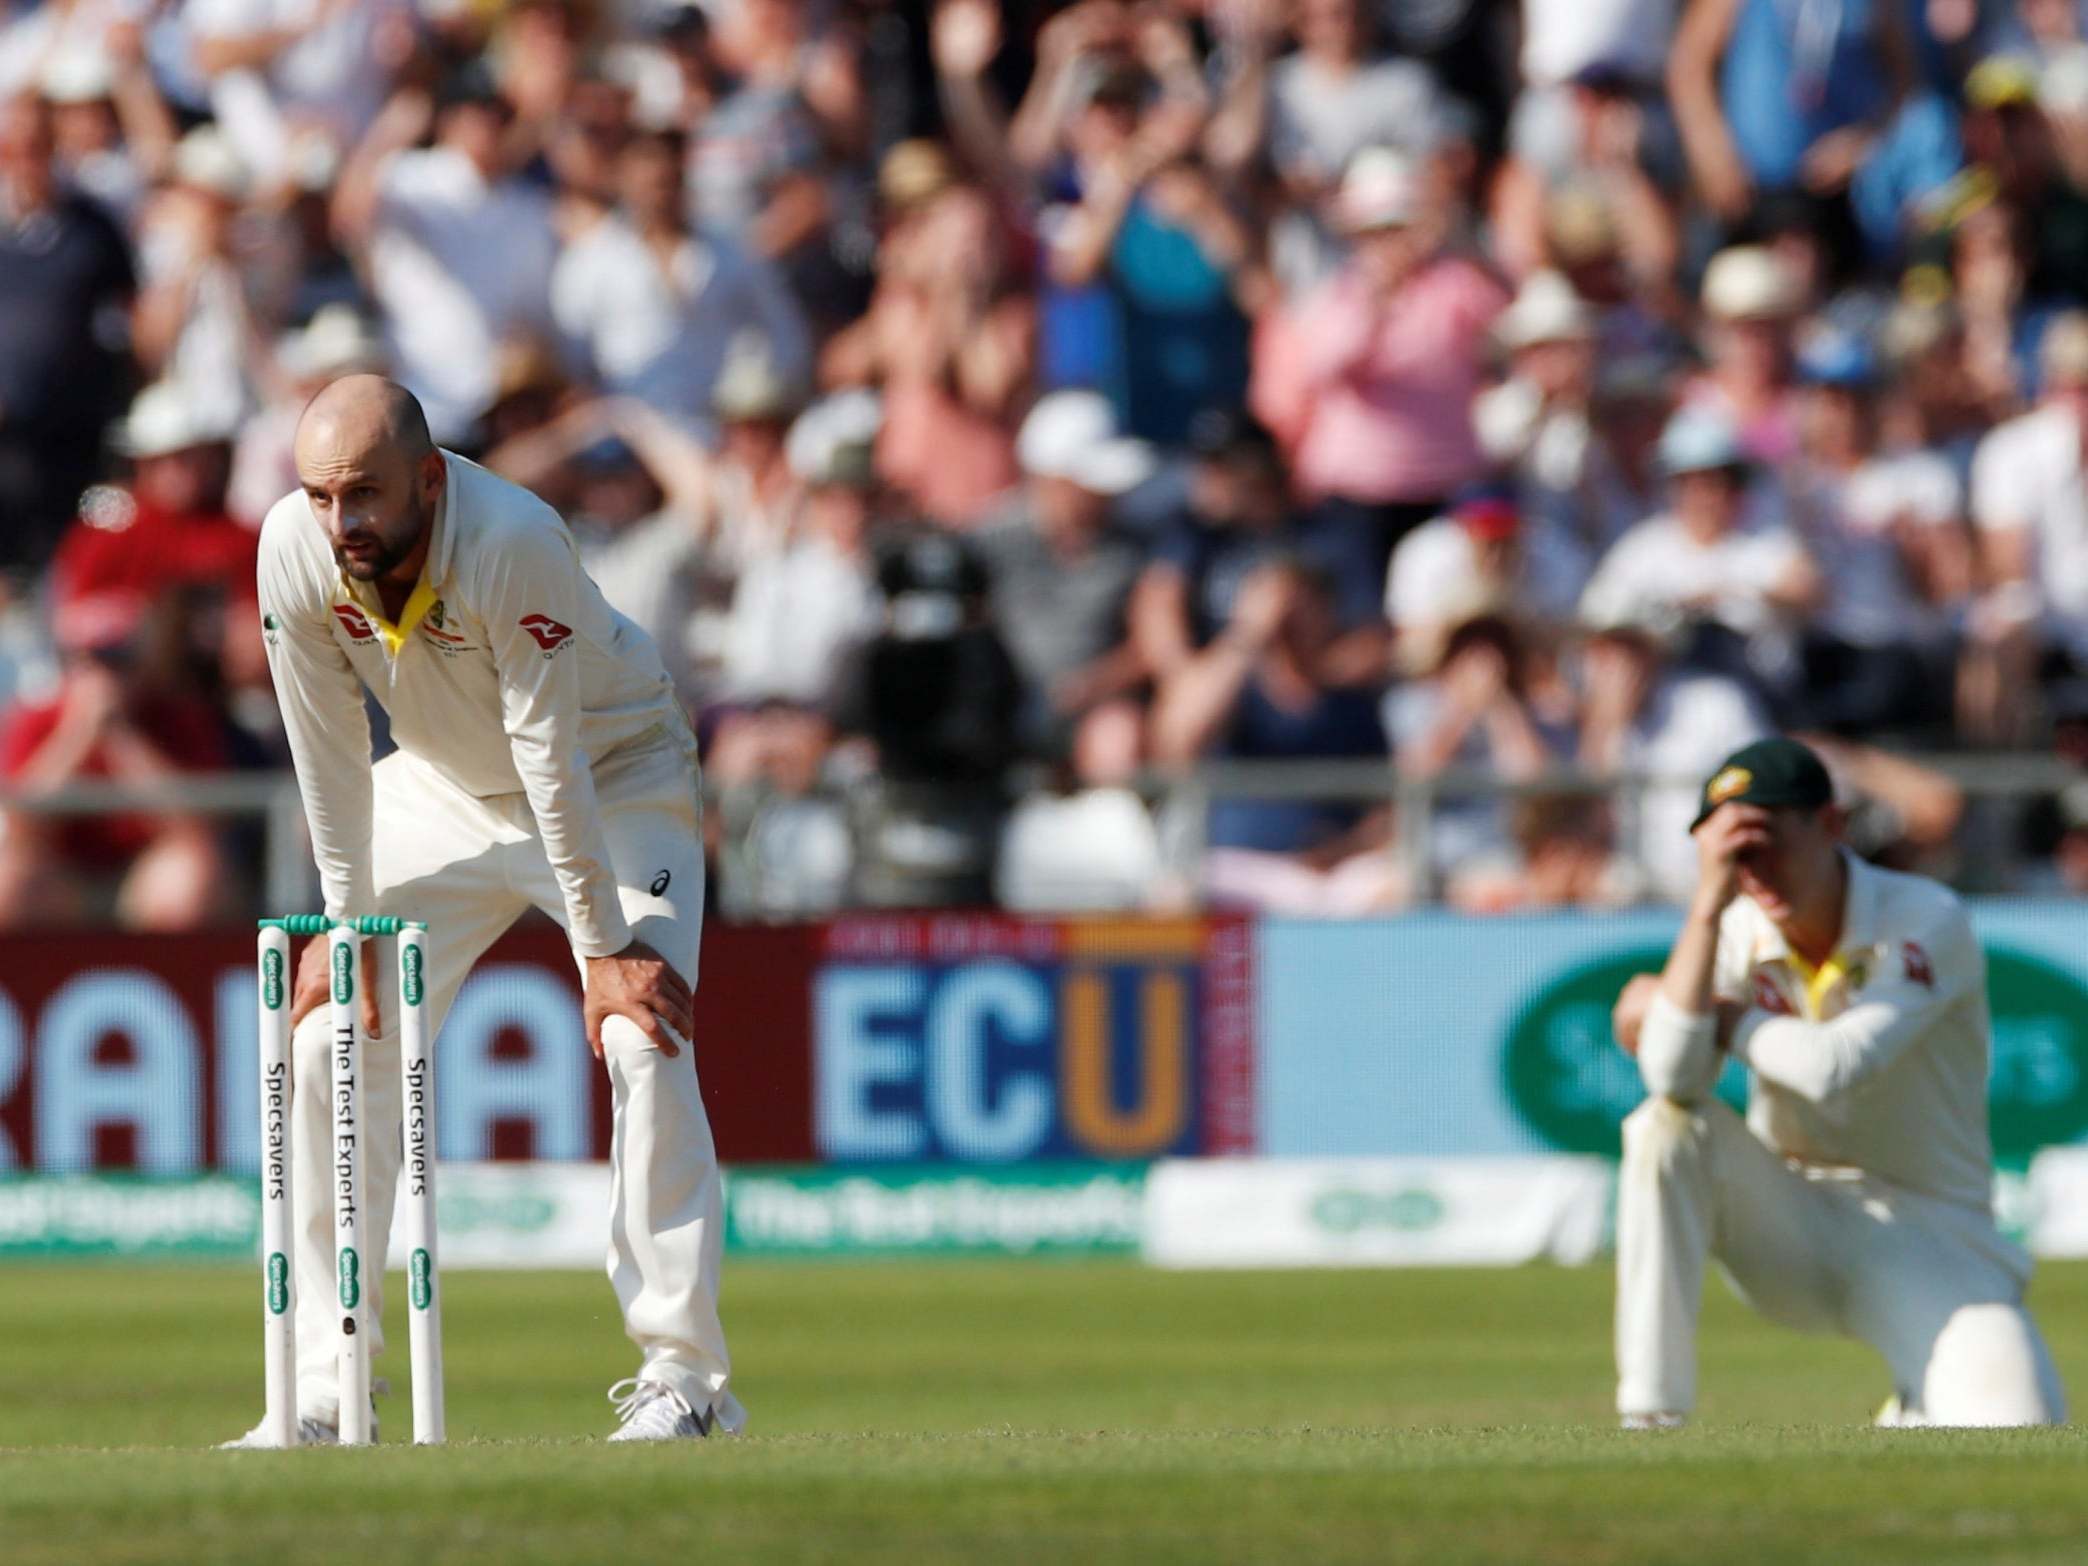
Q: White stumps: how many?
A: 3